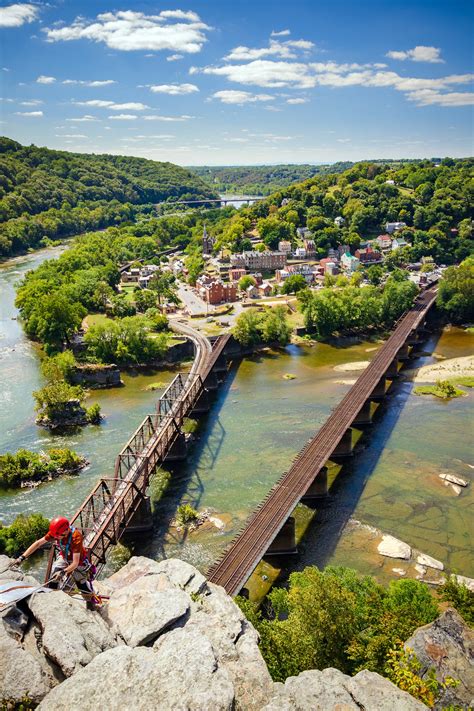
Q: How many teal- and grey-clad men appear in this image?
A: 0